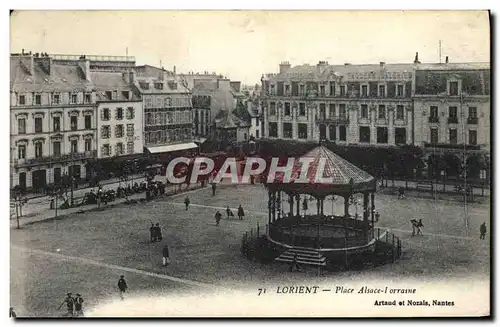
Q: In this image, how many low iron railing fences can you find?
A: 1